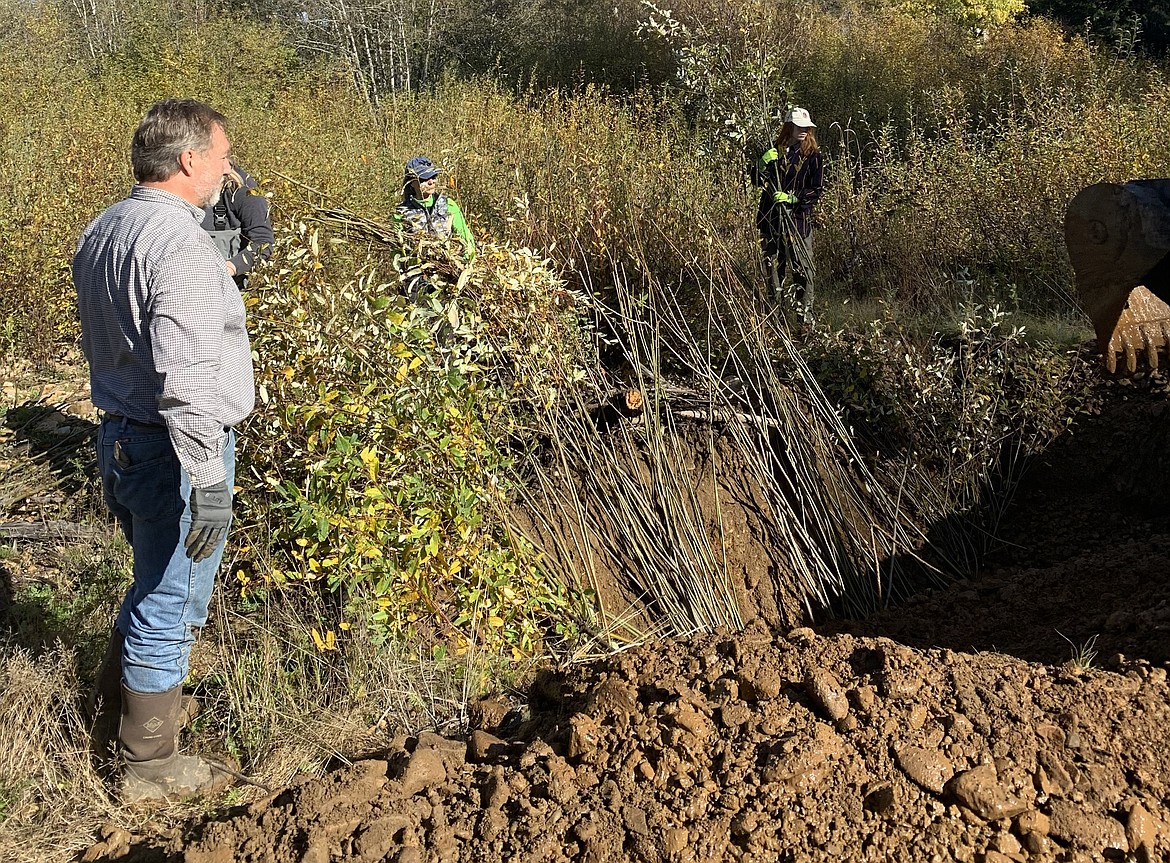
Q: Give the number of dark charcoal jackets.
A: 1